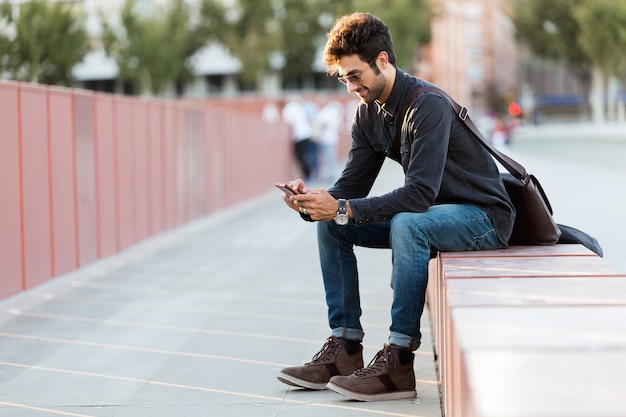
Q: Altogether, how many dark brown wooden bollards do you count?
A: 0